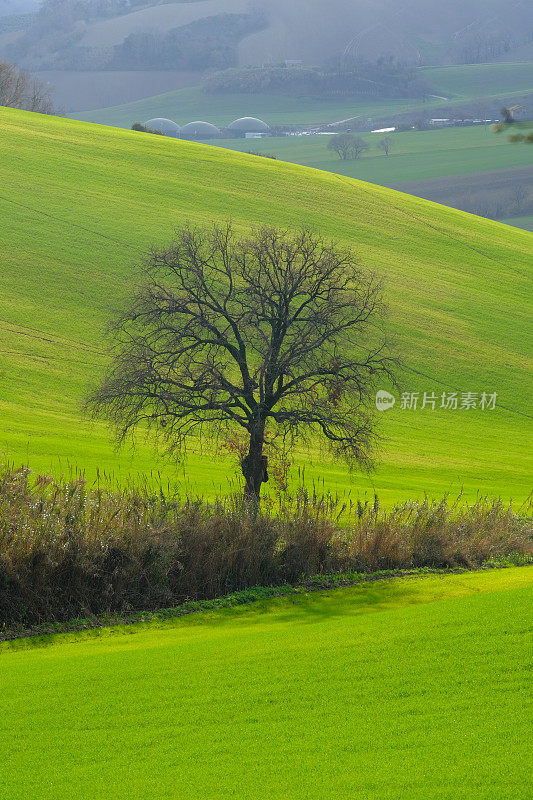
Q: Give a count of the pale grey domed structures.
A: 3